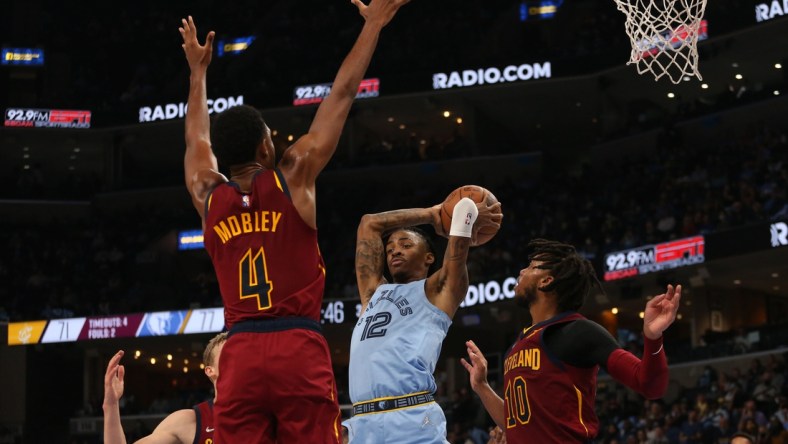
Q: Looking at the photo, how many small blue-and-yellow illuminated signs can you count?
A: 4